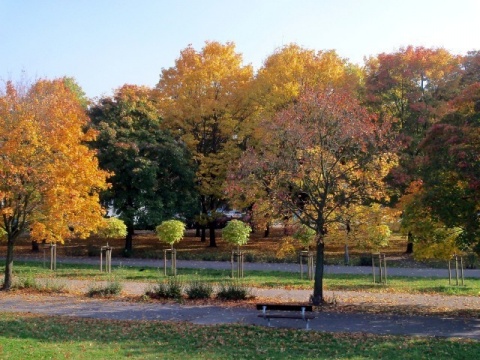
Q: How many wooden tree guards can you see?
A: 7